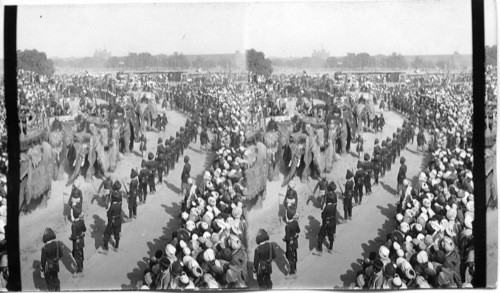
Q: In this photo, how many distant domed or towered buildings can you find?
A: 2